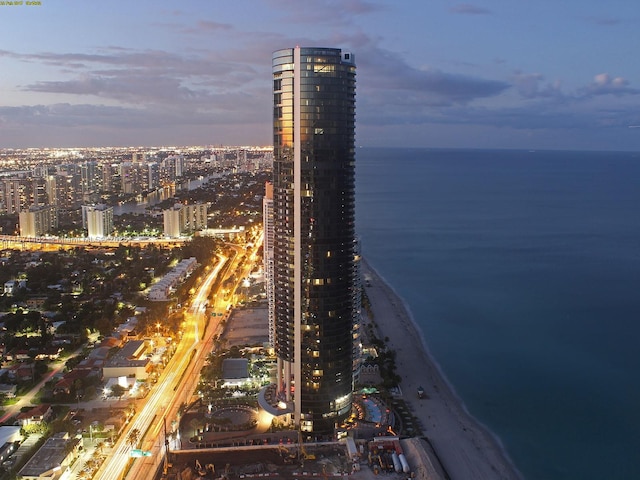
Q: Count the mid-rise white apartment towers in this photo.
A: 3